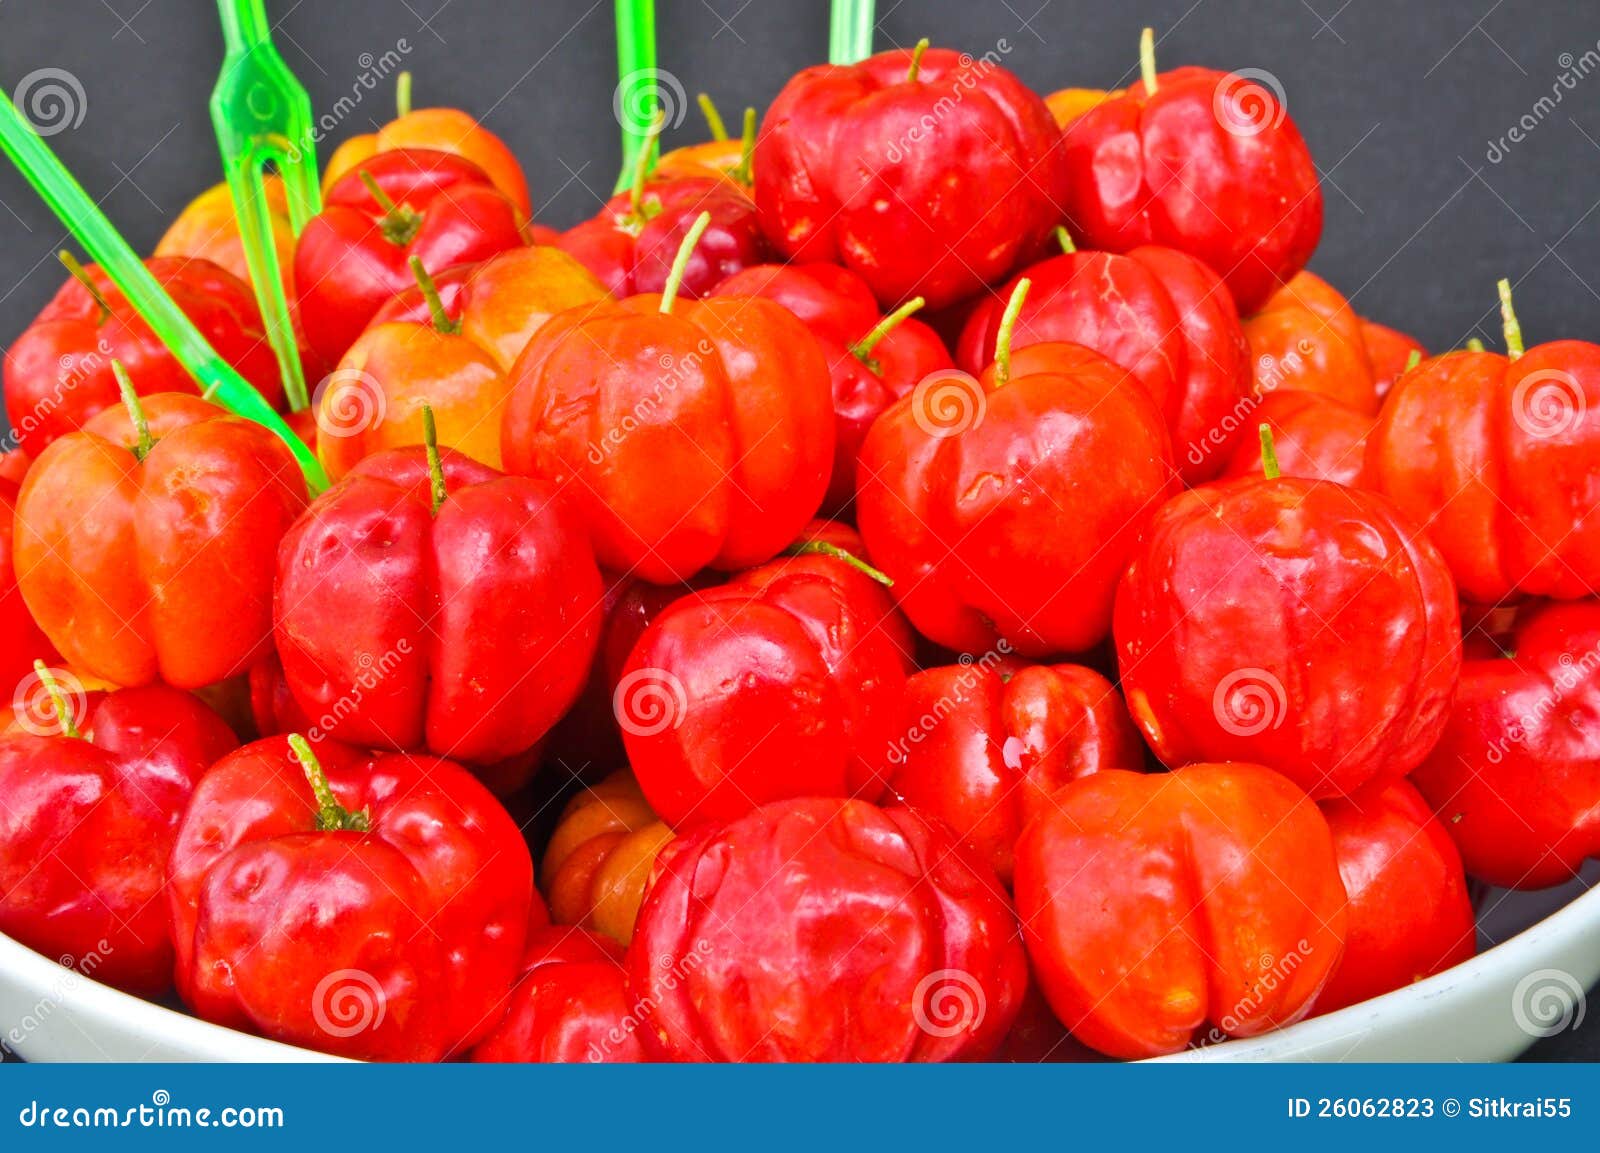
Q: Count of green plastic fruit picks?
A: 4